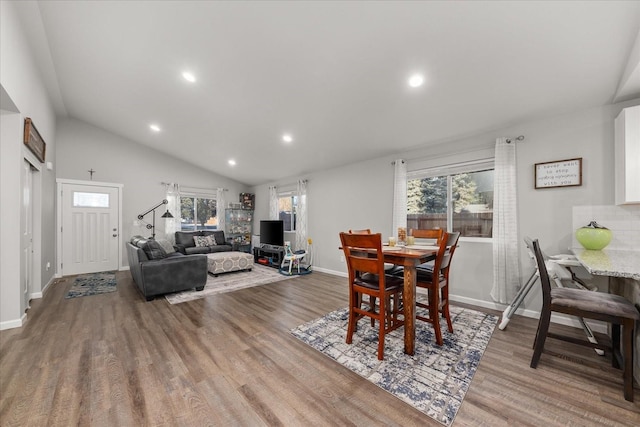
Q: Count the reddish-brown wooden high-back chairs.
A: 4